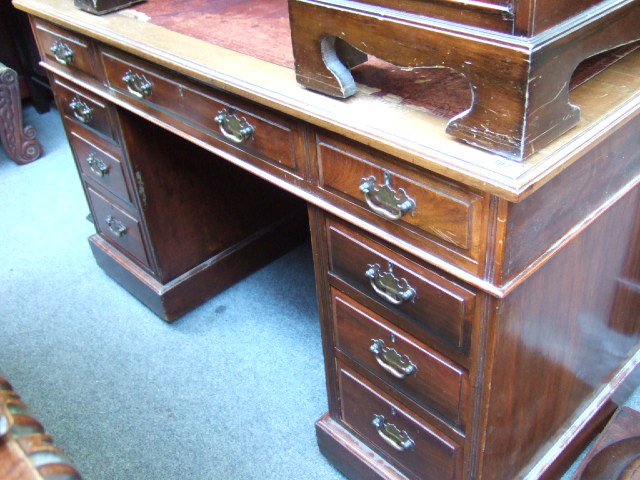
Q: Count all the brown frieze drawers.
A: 3